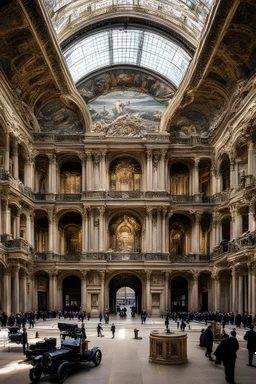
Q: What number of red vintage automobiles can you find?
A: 0